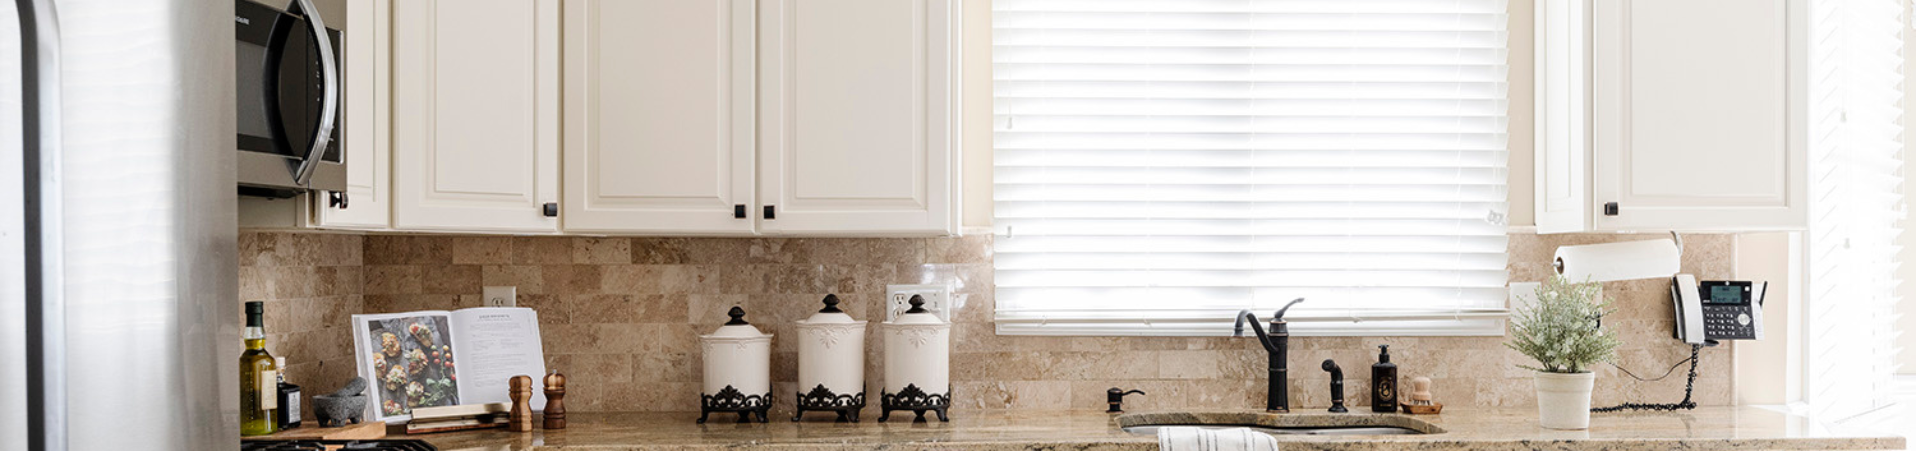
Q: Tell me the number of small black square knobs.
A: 5